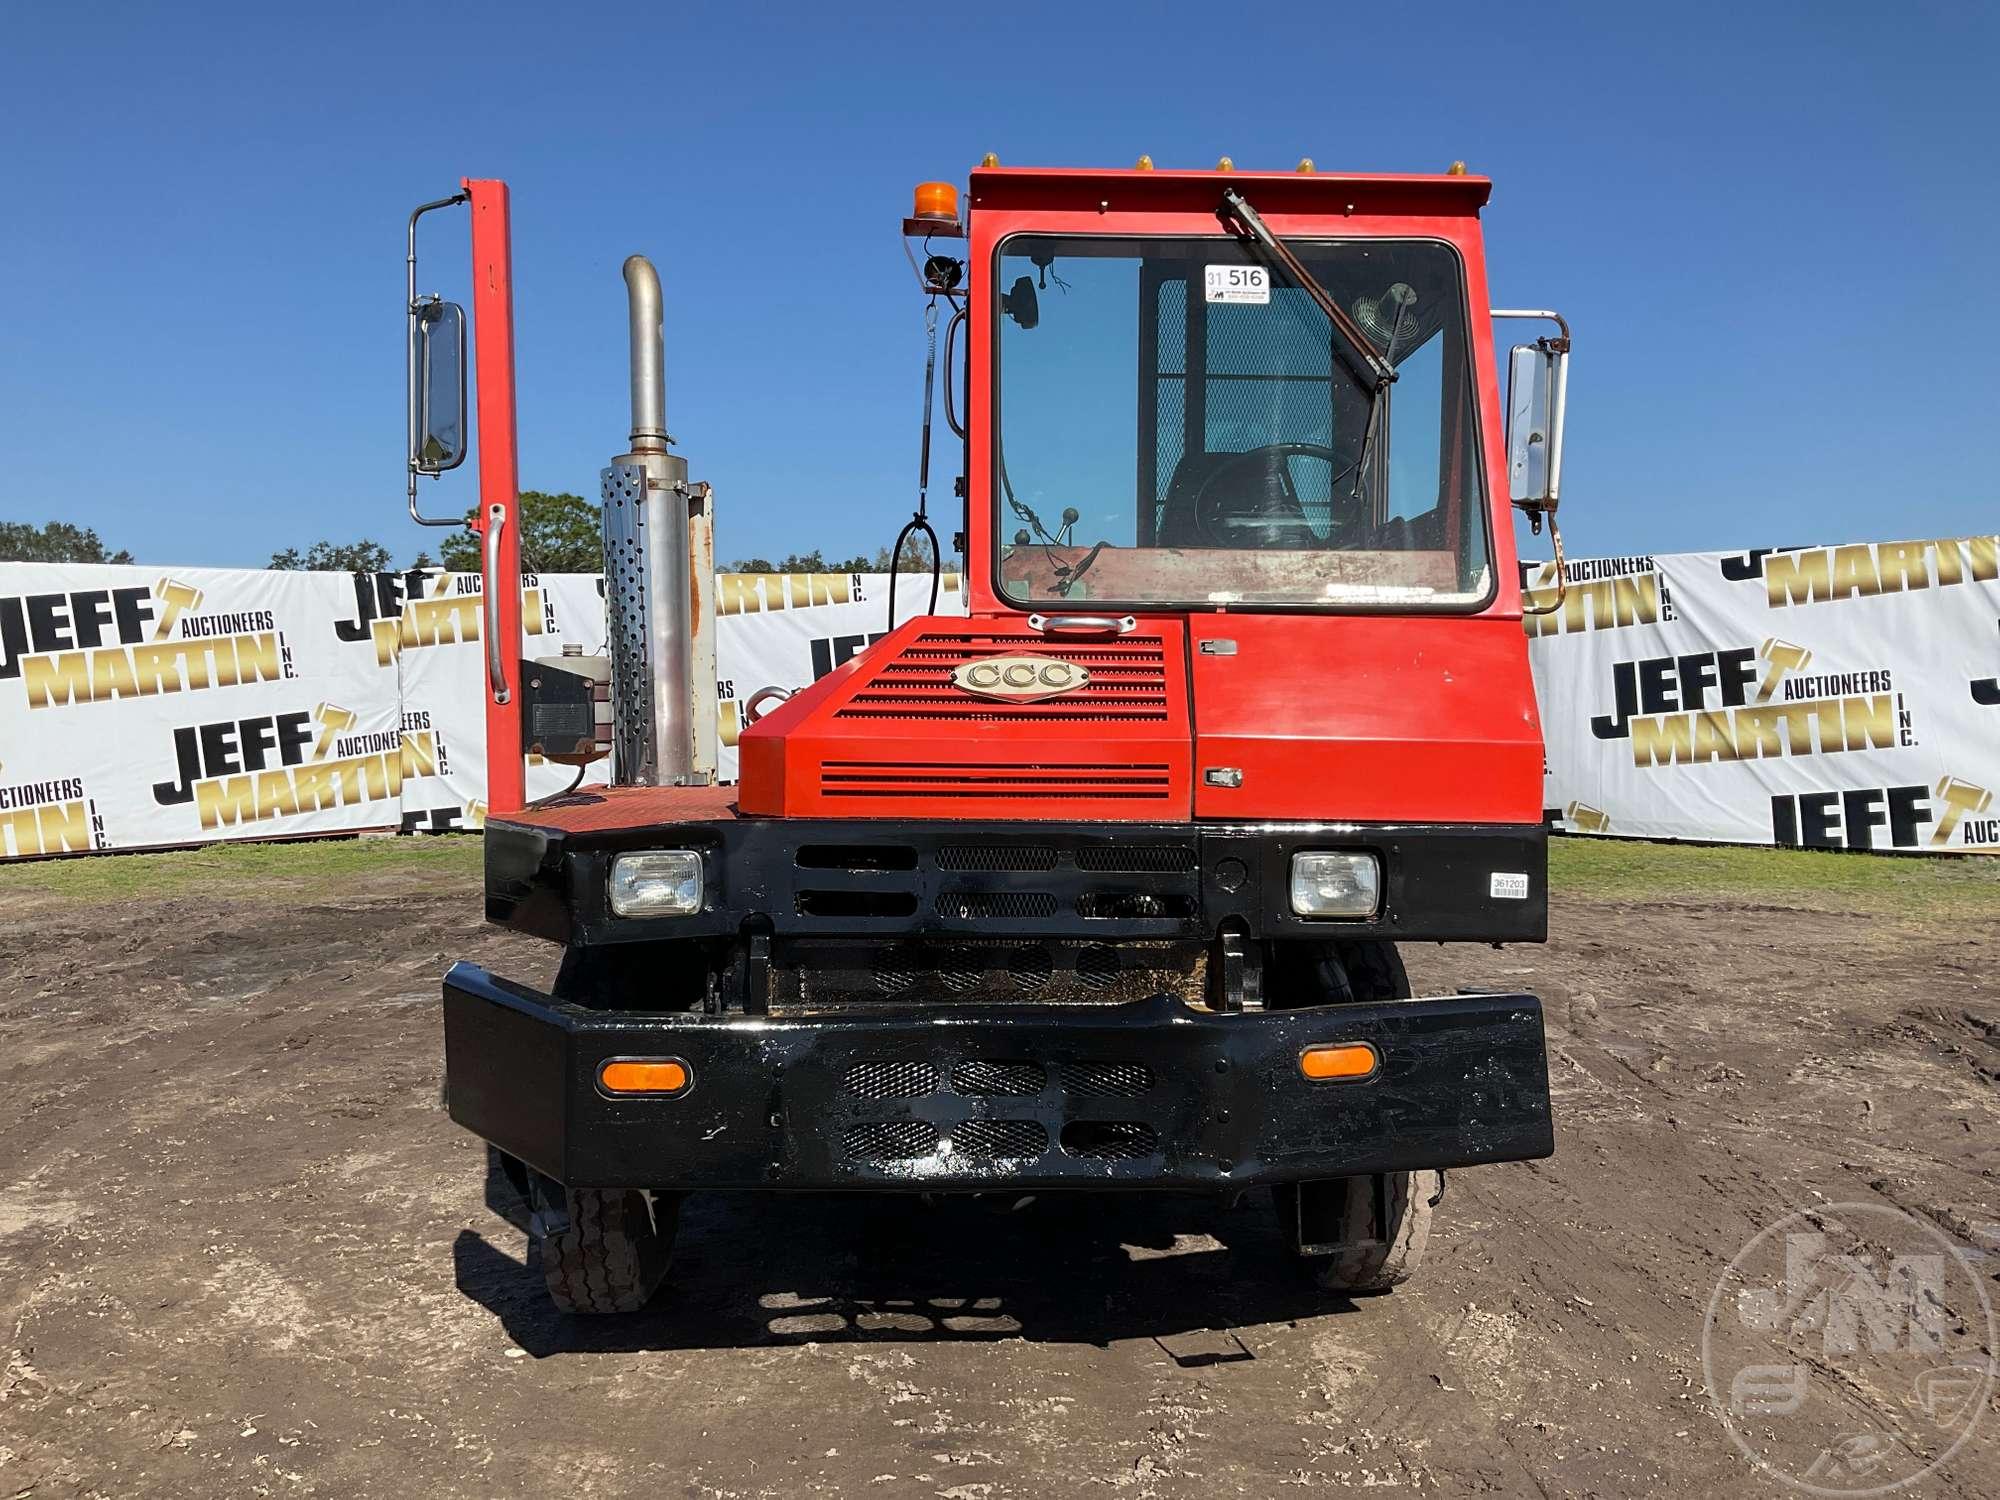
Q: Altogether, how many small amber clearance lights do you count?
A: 5